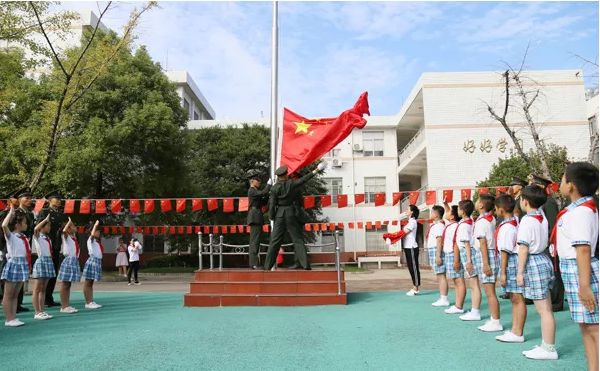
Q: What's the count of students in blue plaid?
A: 11